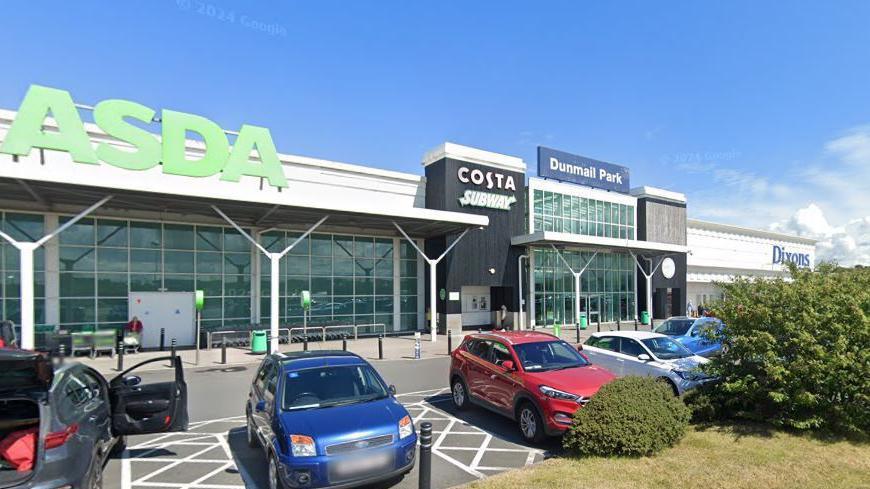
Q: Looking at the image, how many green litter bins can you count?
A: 3